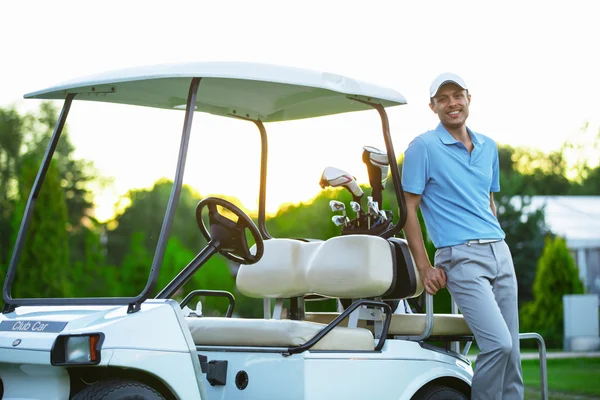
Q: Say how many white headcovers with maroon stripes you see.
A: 2